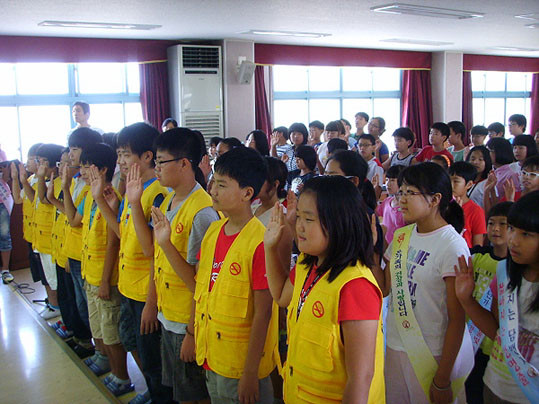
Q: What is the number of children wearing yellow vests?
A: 9